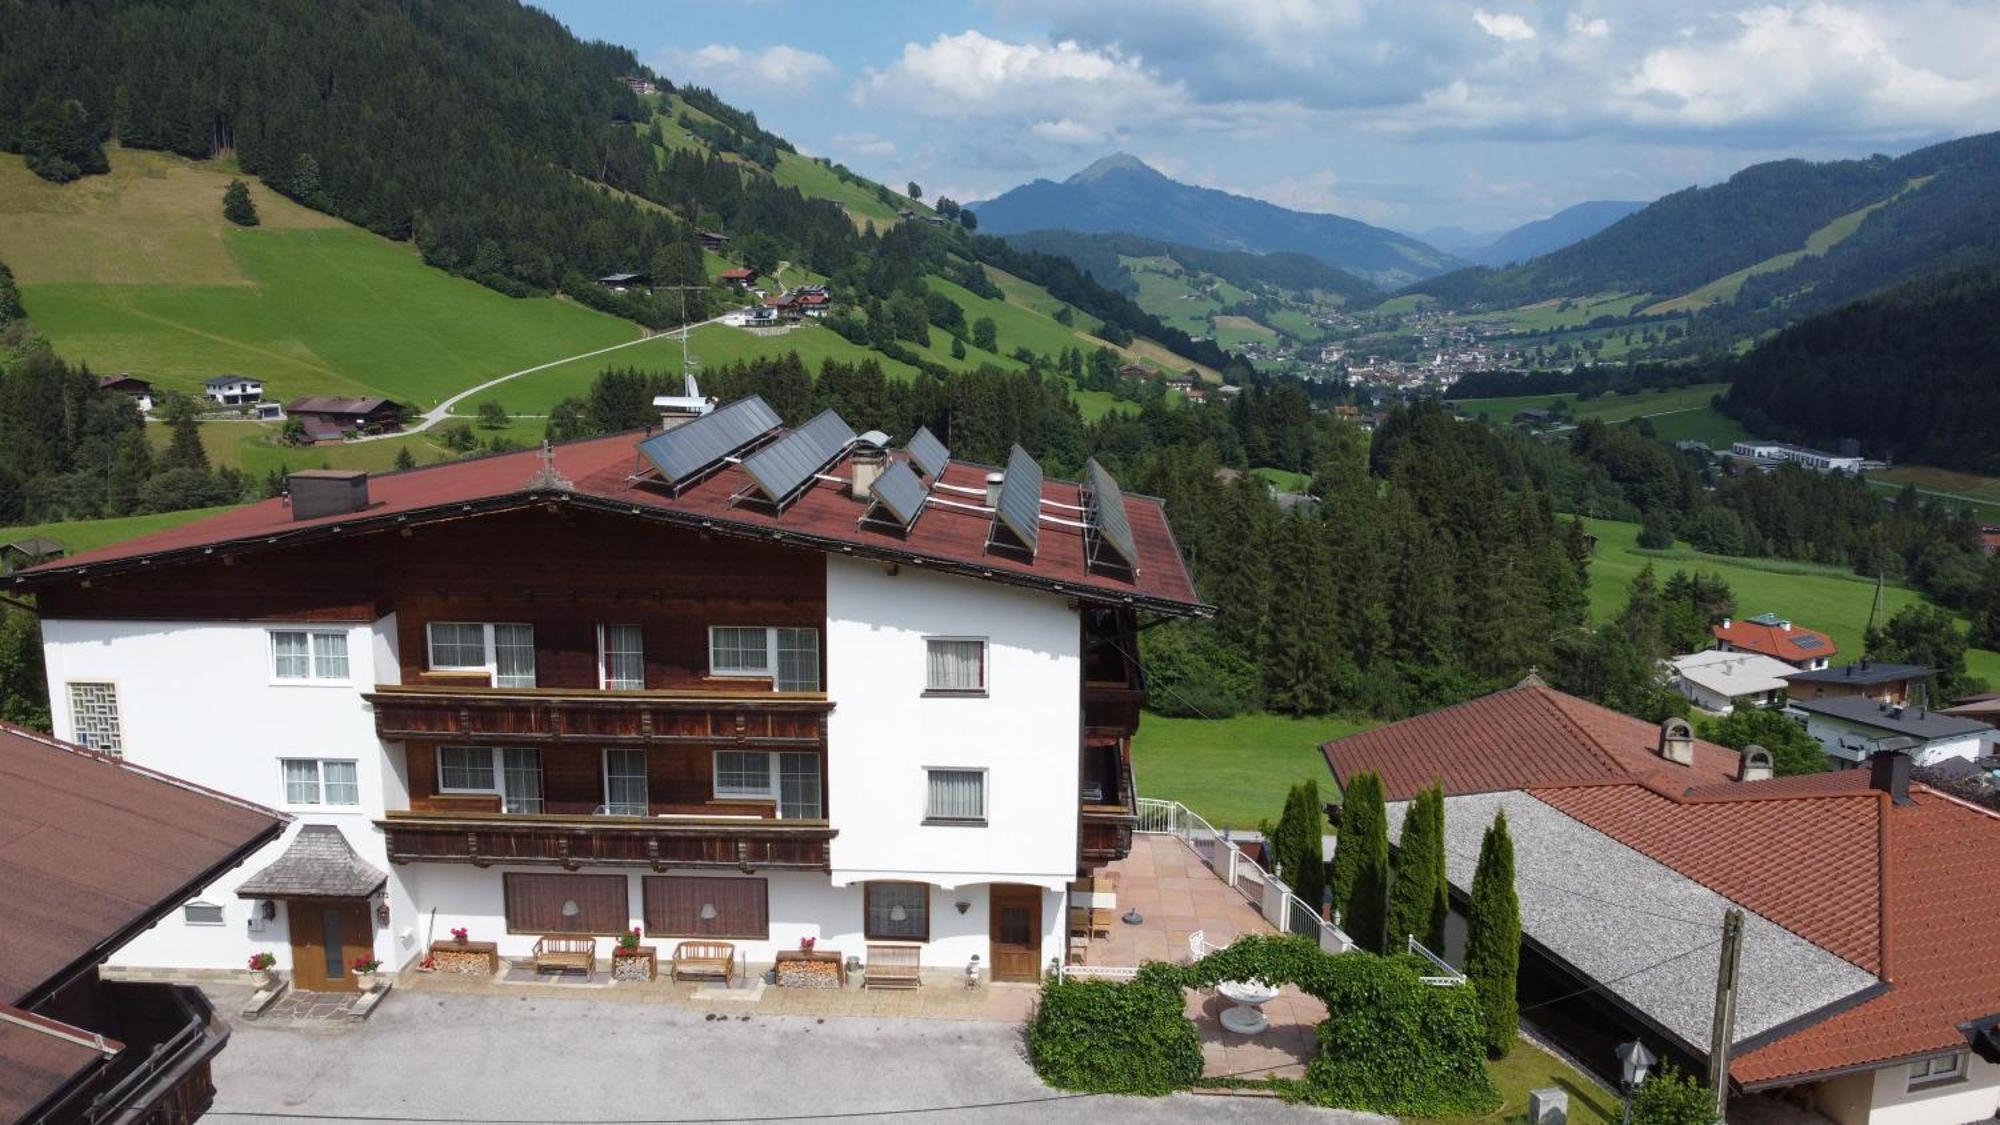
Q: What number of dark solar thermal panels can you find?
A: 6